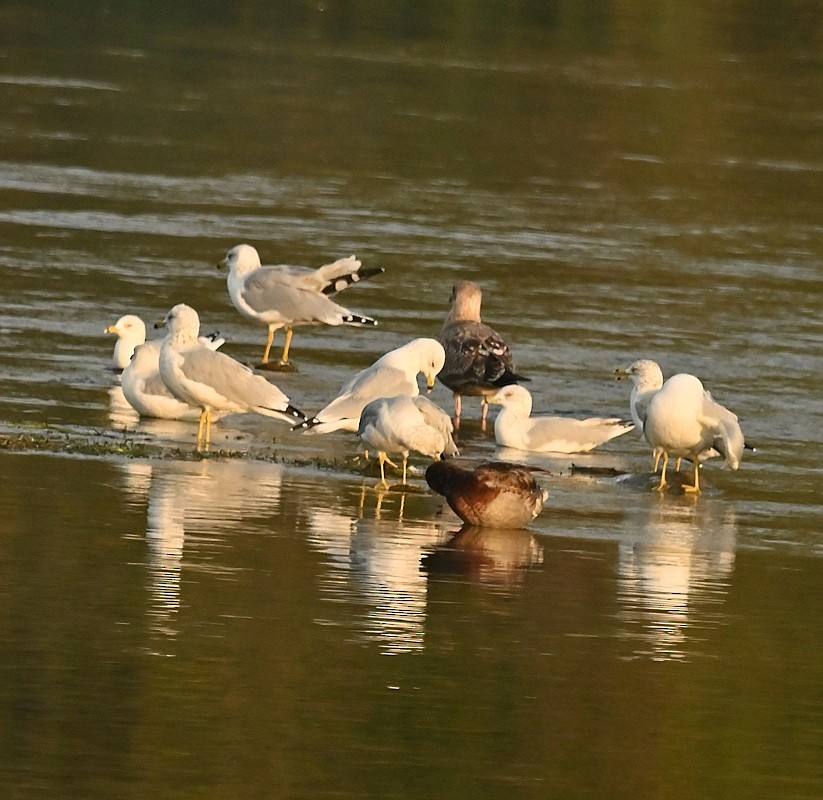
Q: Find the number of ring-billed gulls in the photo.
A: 9